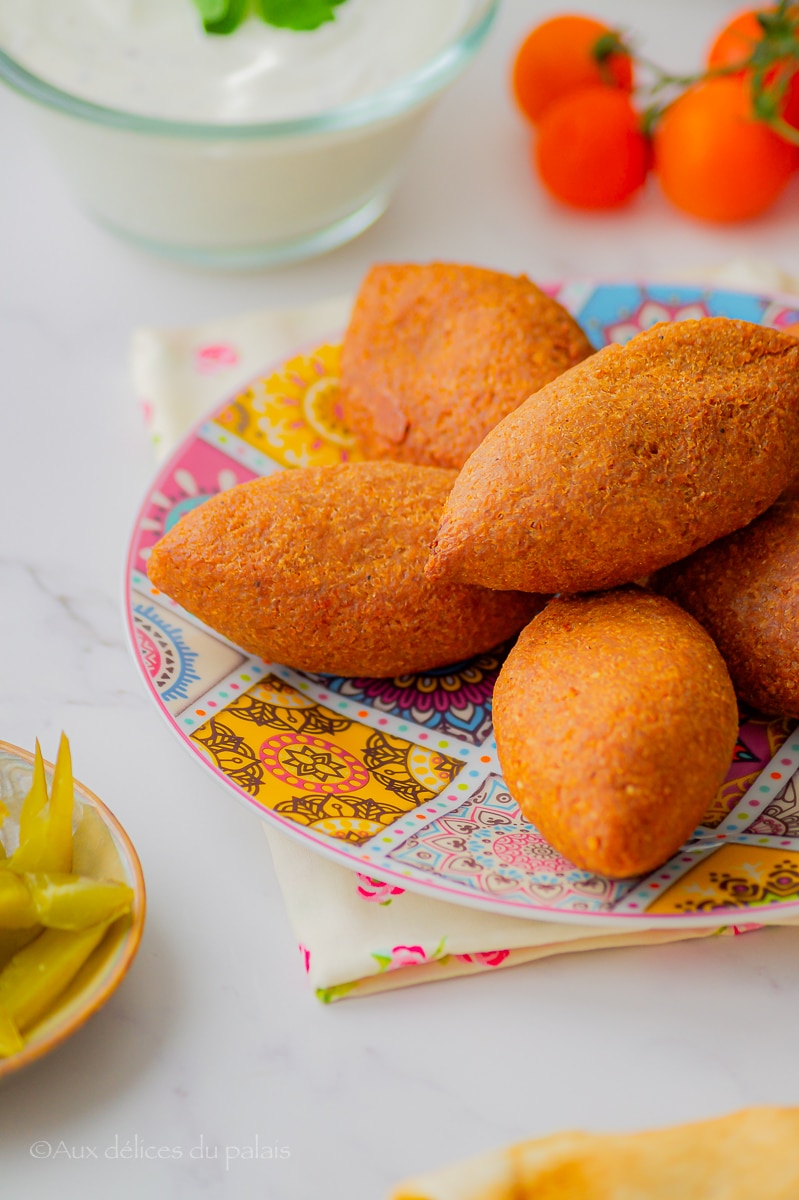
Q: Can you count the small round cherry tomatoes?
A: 4